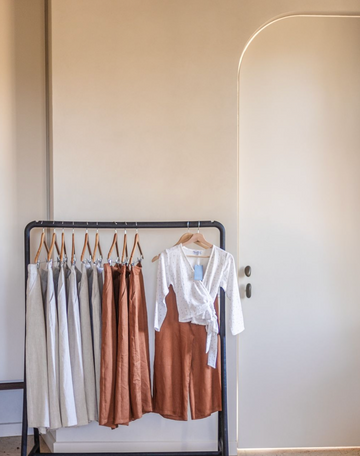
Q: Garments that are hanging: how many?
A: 11